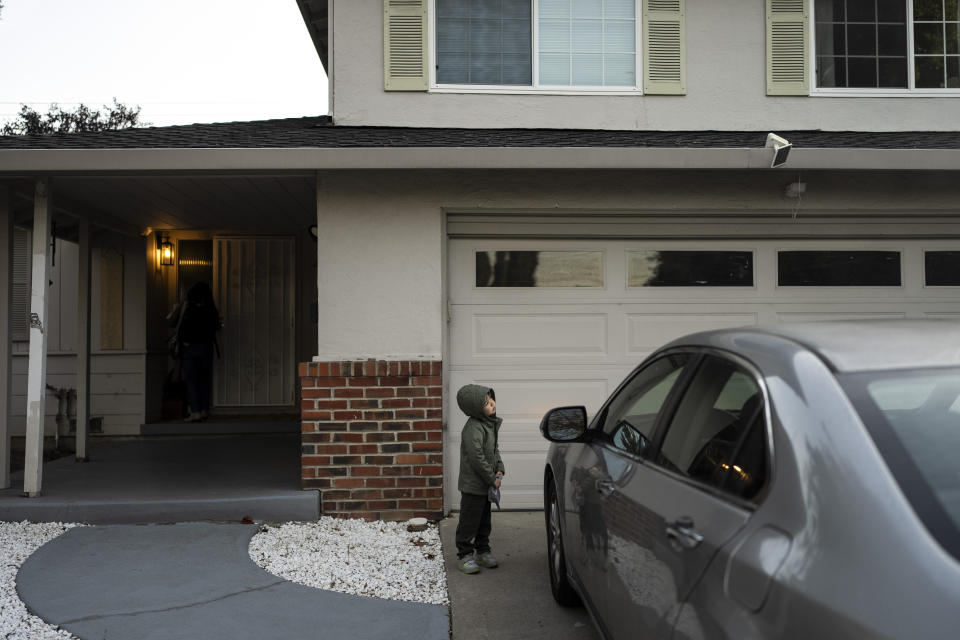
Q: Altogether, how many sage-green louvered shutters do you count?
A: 3